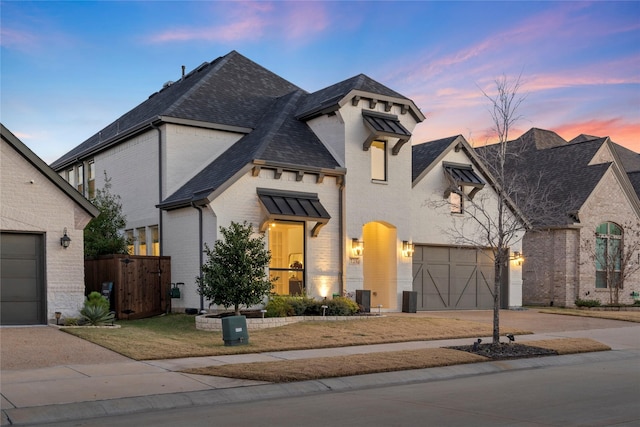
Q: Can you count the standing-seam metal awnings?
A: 3